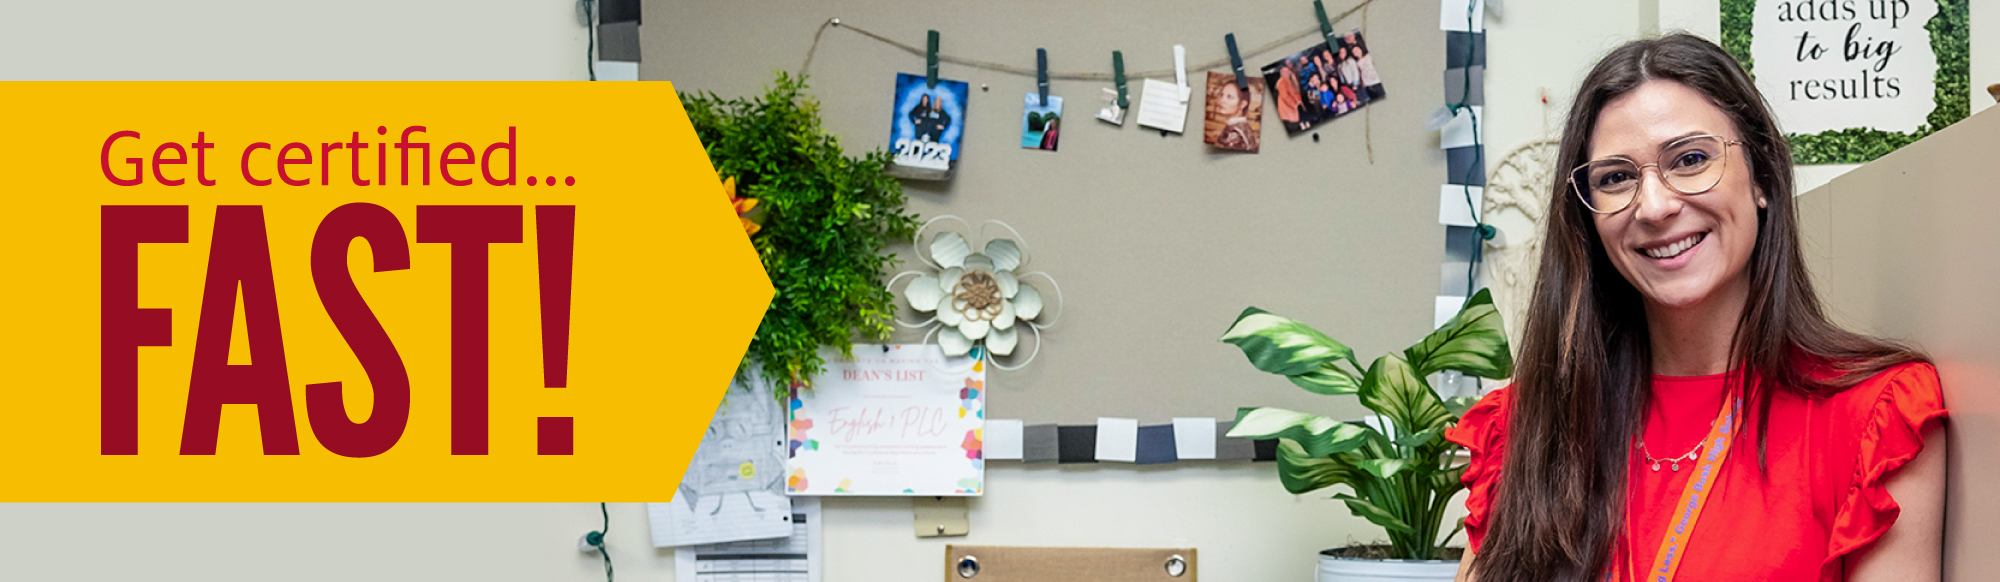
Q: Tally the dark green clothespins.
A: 3